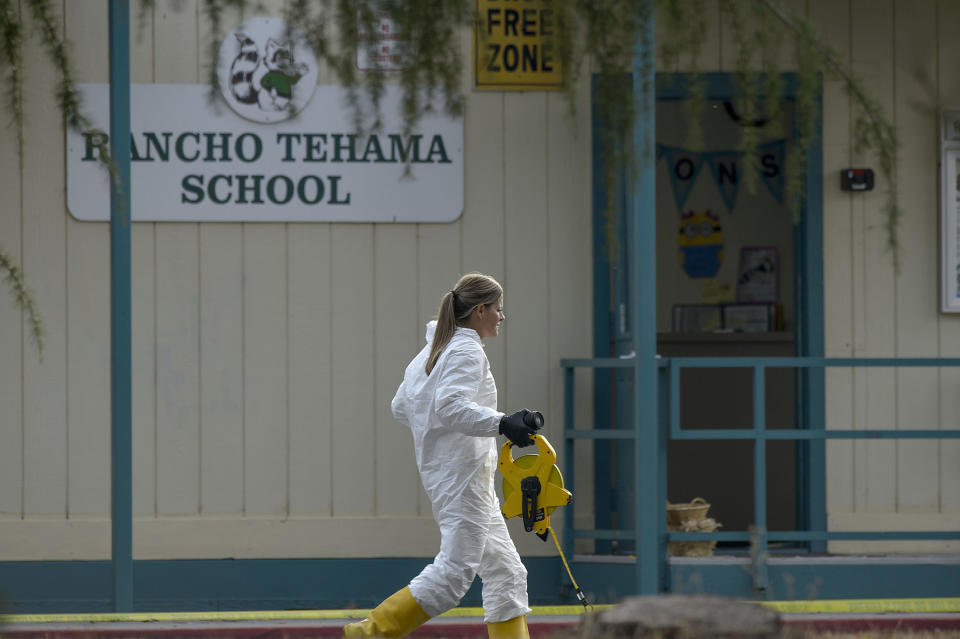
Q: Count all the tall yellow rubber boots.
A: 2